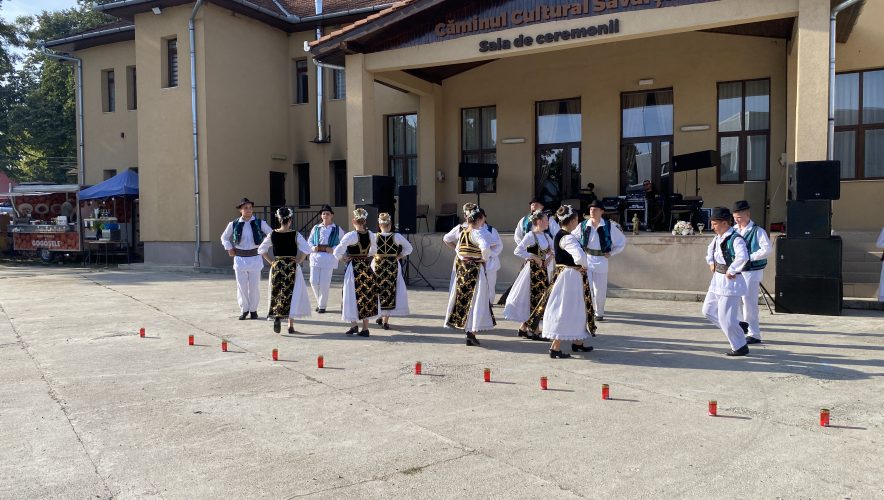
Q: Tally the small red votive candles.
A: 11